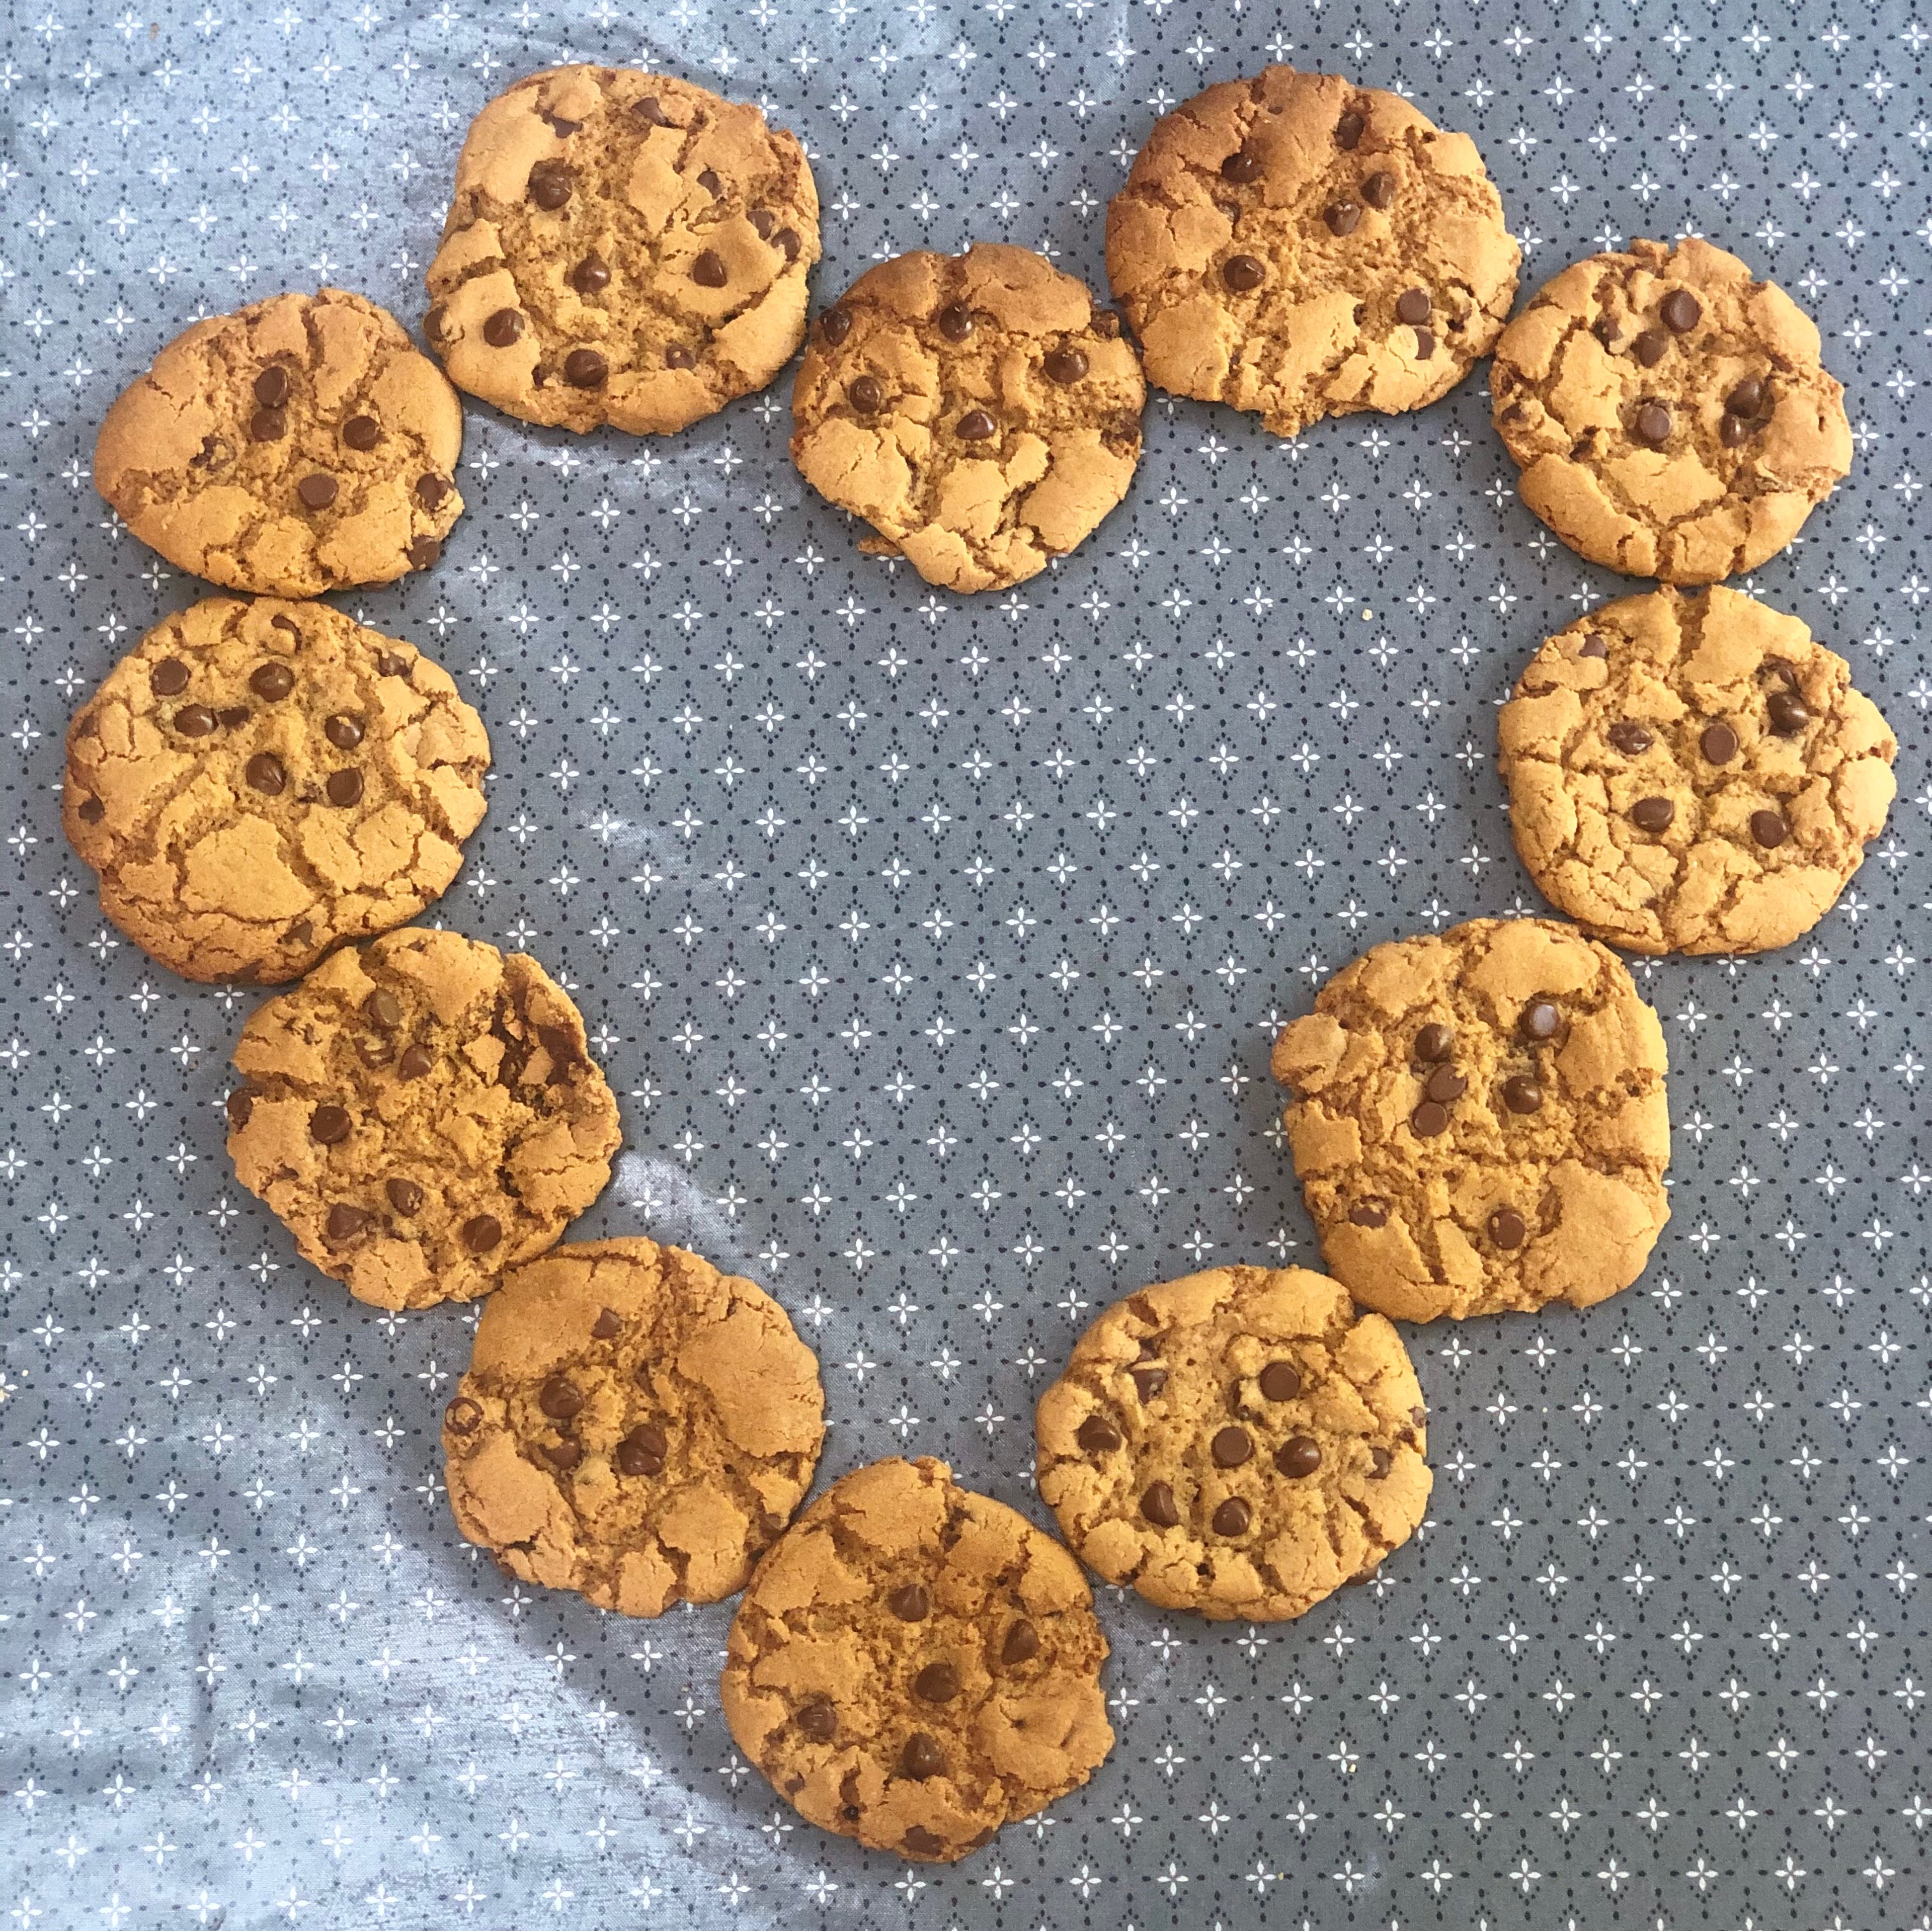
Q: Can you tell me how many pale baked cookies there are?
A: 12